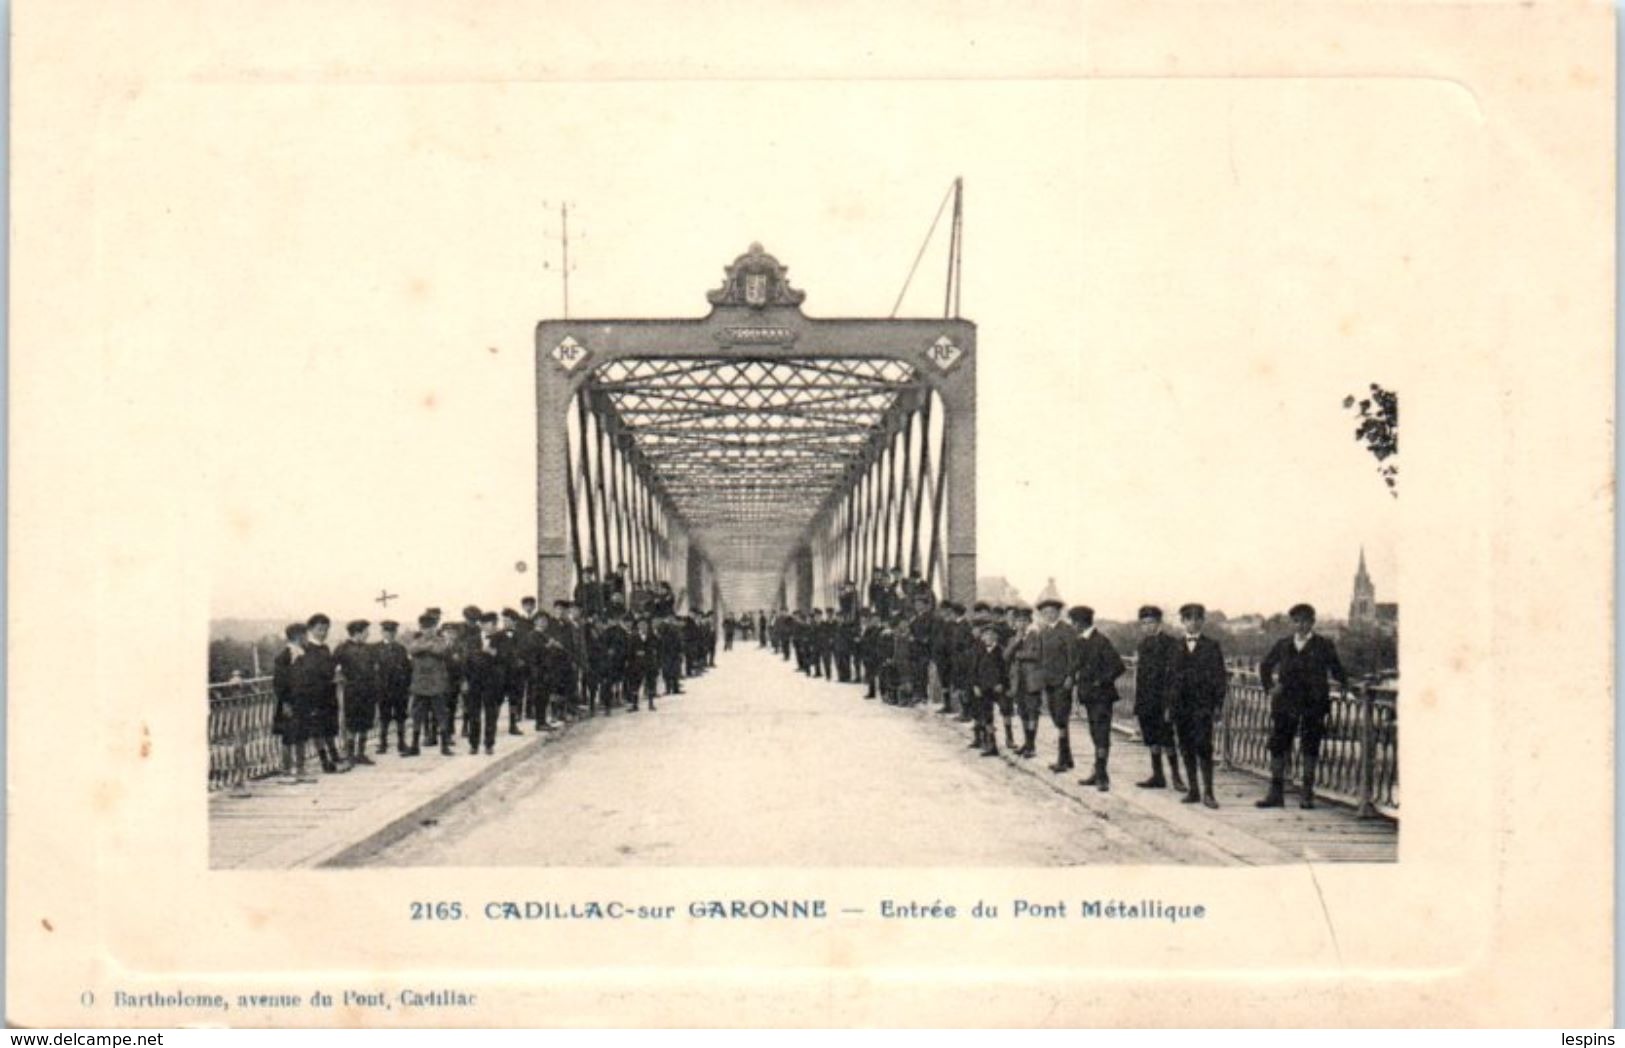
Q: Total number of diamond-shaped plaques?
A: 2